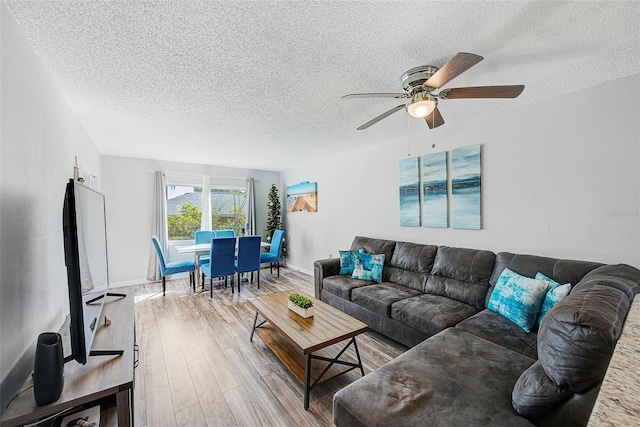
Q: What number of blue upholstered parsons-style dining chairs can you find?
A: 6